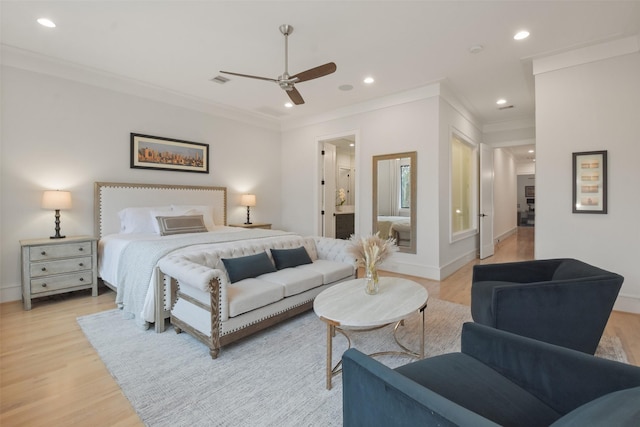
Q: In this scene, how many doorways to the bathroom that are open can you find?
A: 1